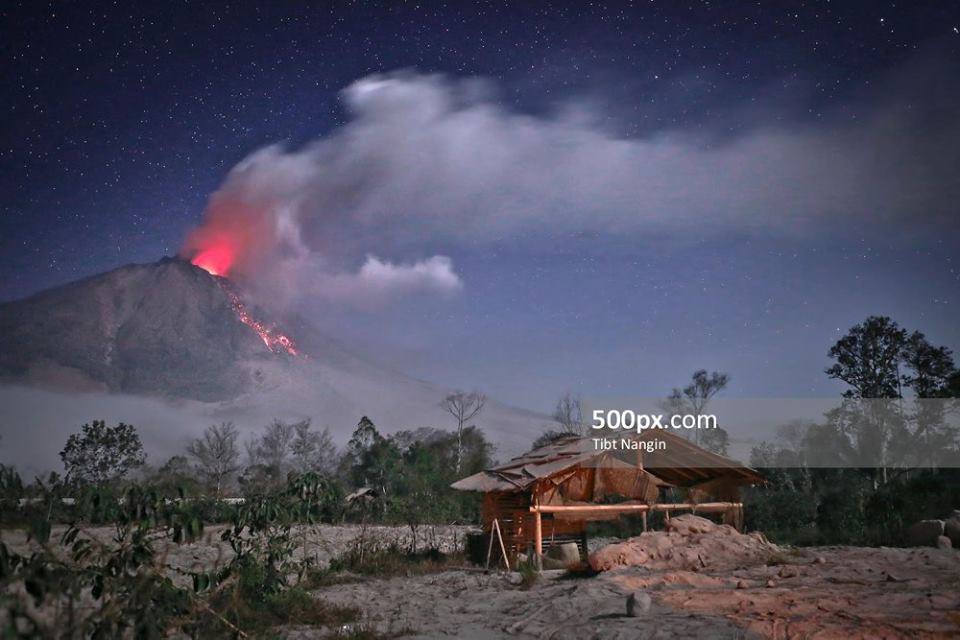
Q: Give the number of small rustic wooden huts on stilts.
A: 1